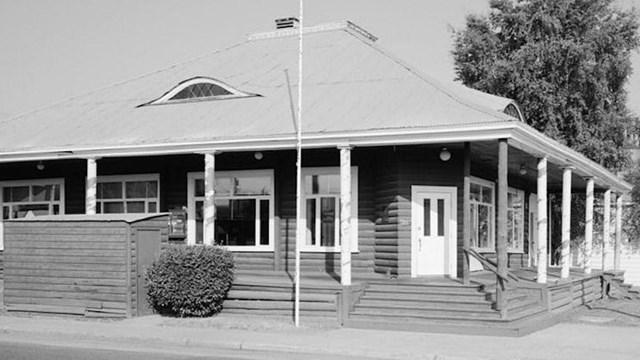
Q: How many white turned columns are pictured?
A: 8